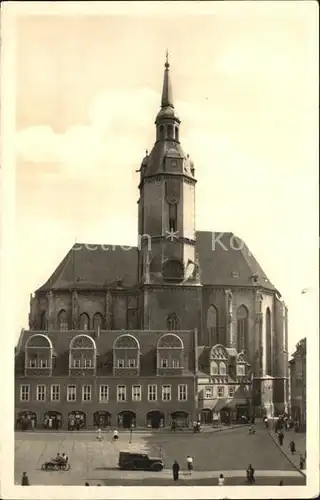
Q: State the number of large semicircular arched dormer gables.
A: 4